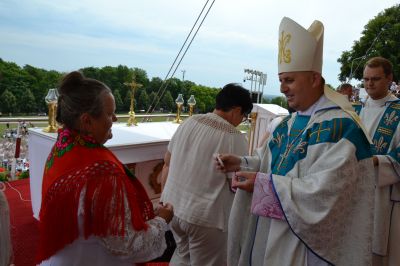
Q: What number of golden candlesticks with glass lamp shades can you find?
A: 3